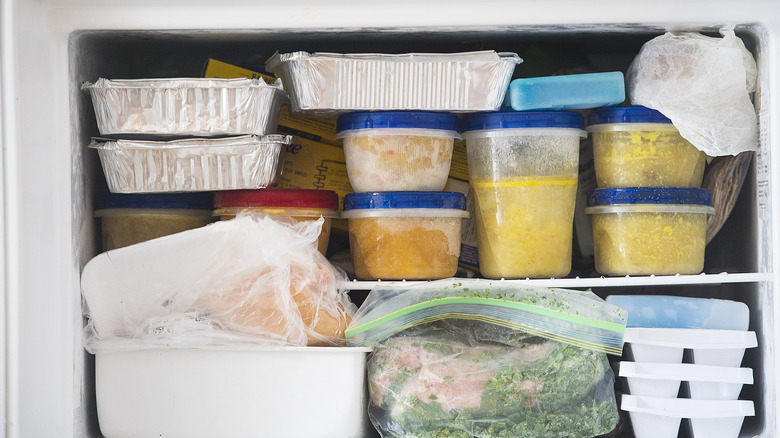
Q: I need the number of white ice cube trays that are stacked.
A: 3